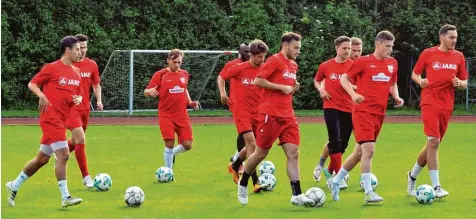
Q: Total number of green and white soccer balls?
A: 6